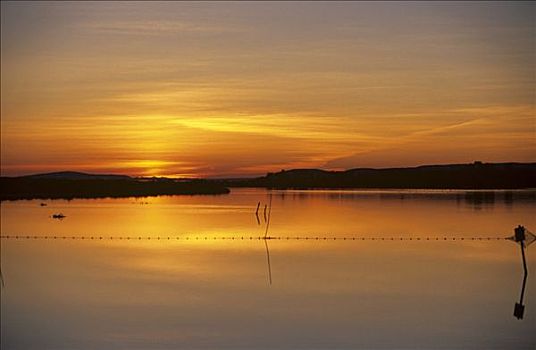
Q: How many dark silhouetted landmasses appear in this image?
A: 2